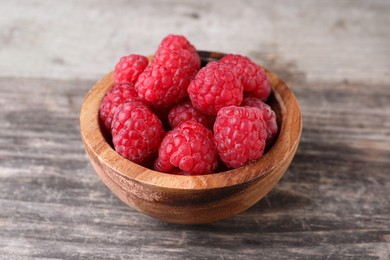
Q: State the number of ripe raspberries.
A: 11